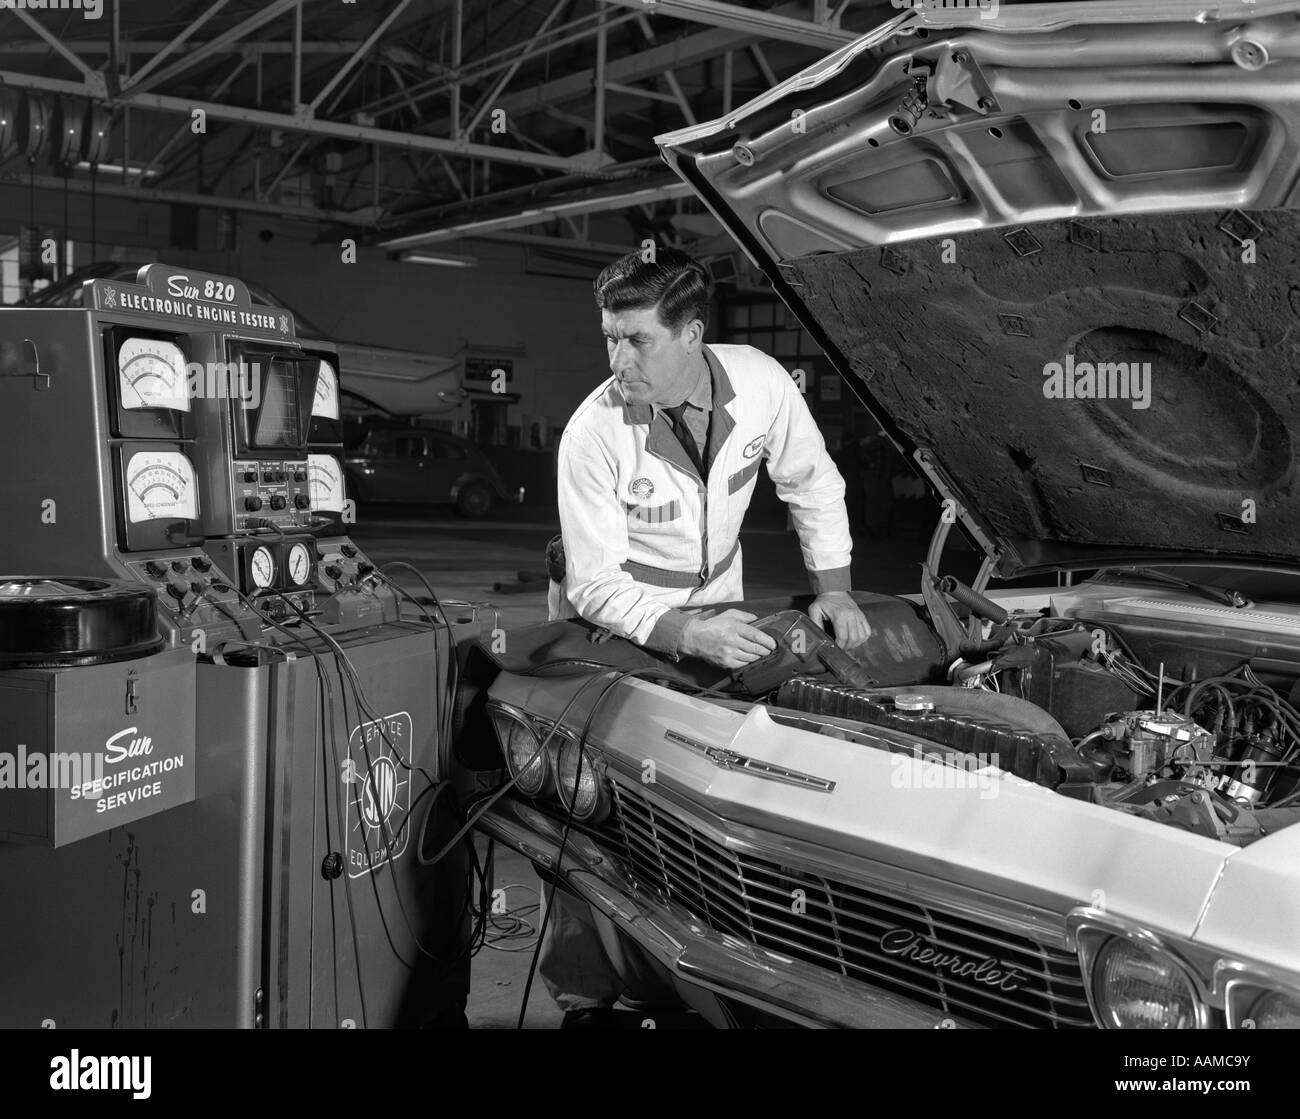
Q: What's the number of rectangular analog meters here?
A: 4